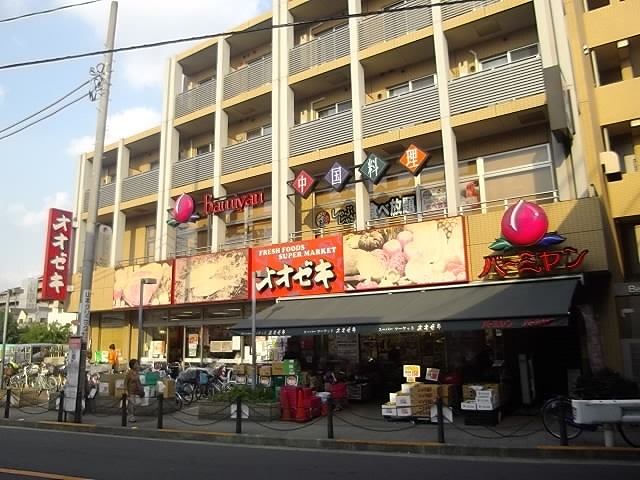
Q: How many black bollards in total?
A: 8